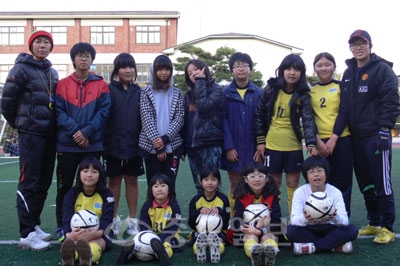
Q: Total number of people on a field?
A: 14